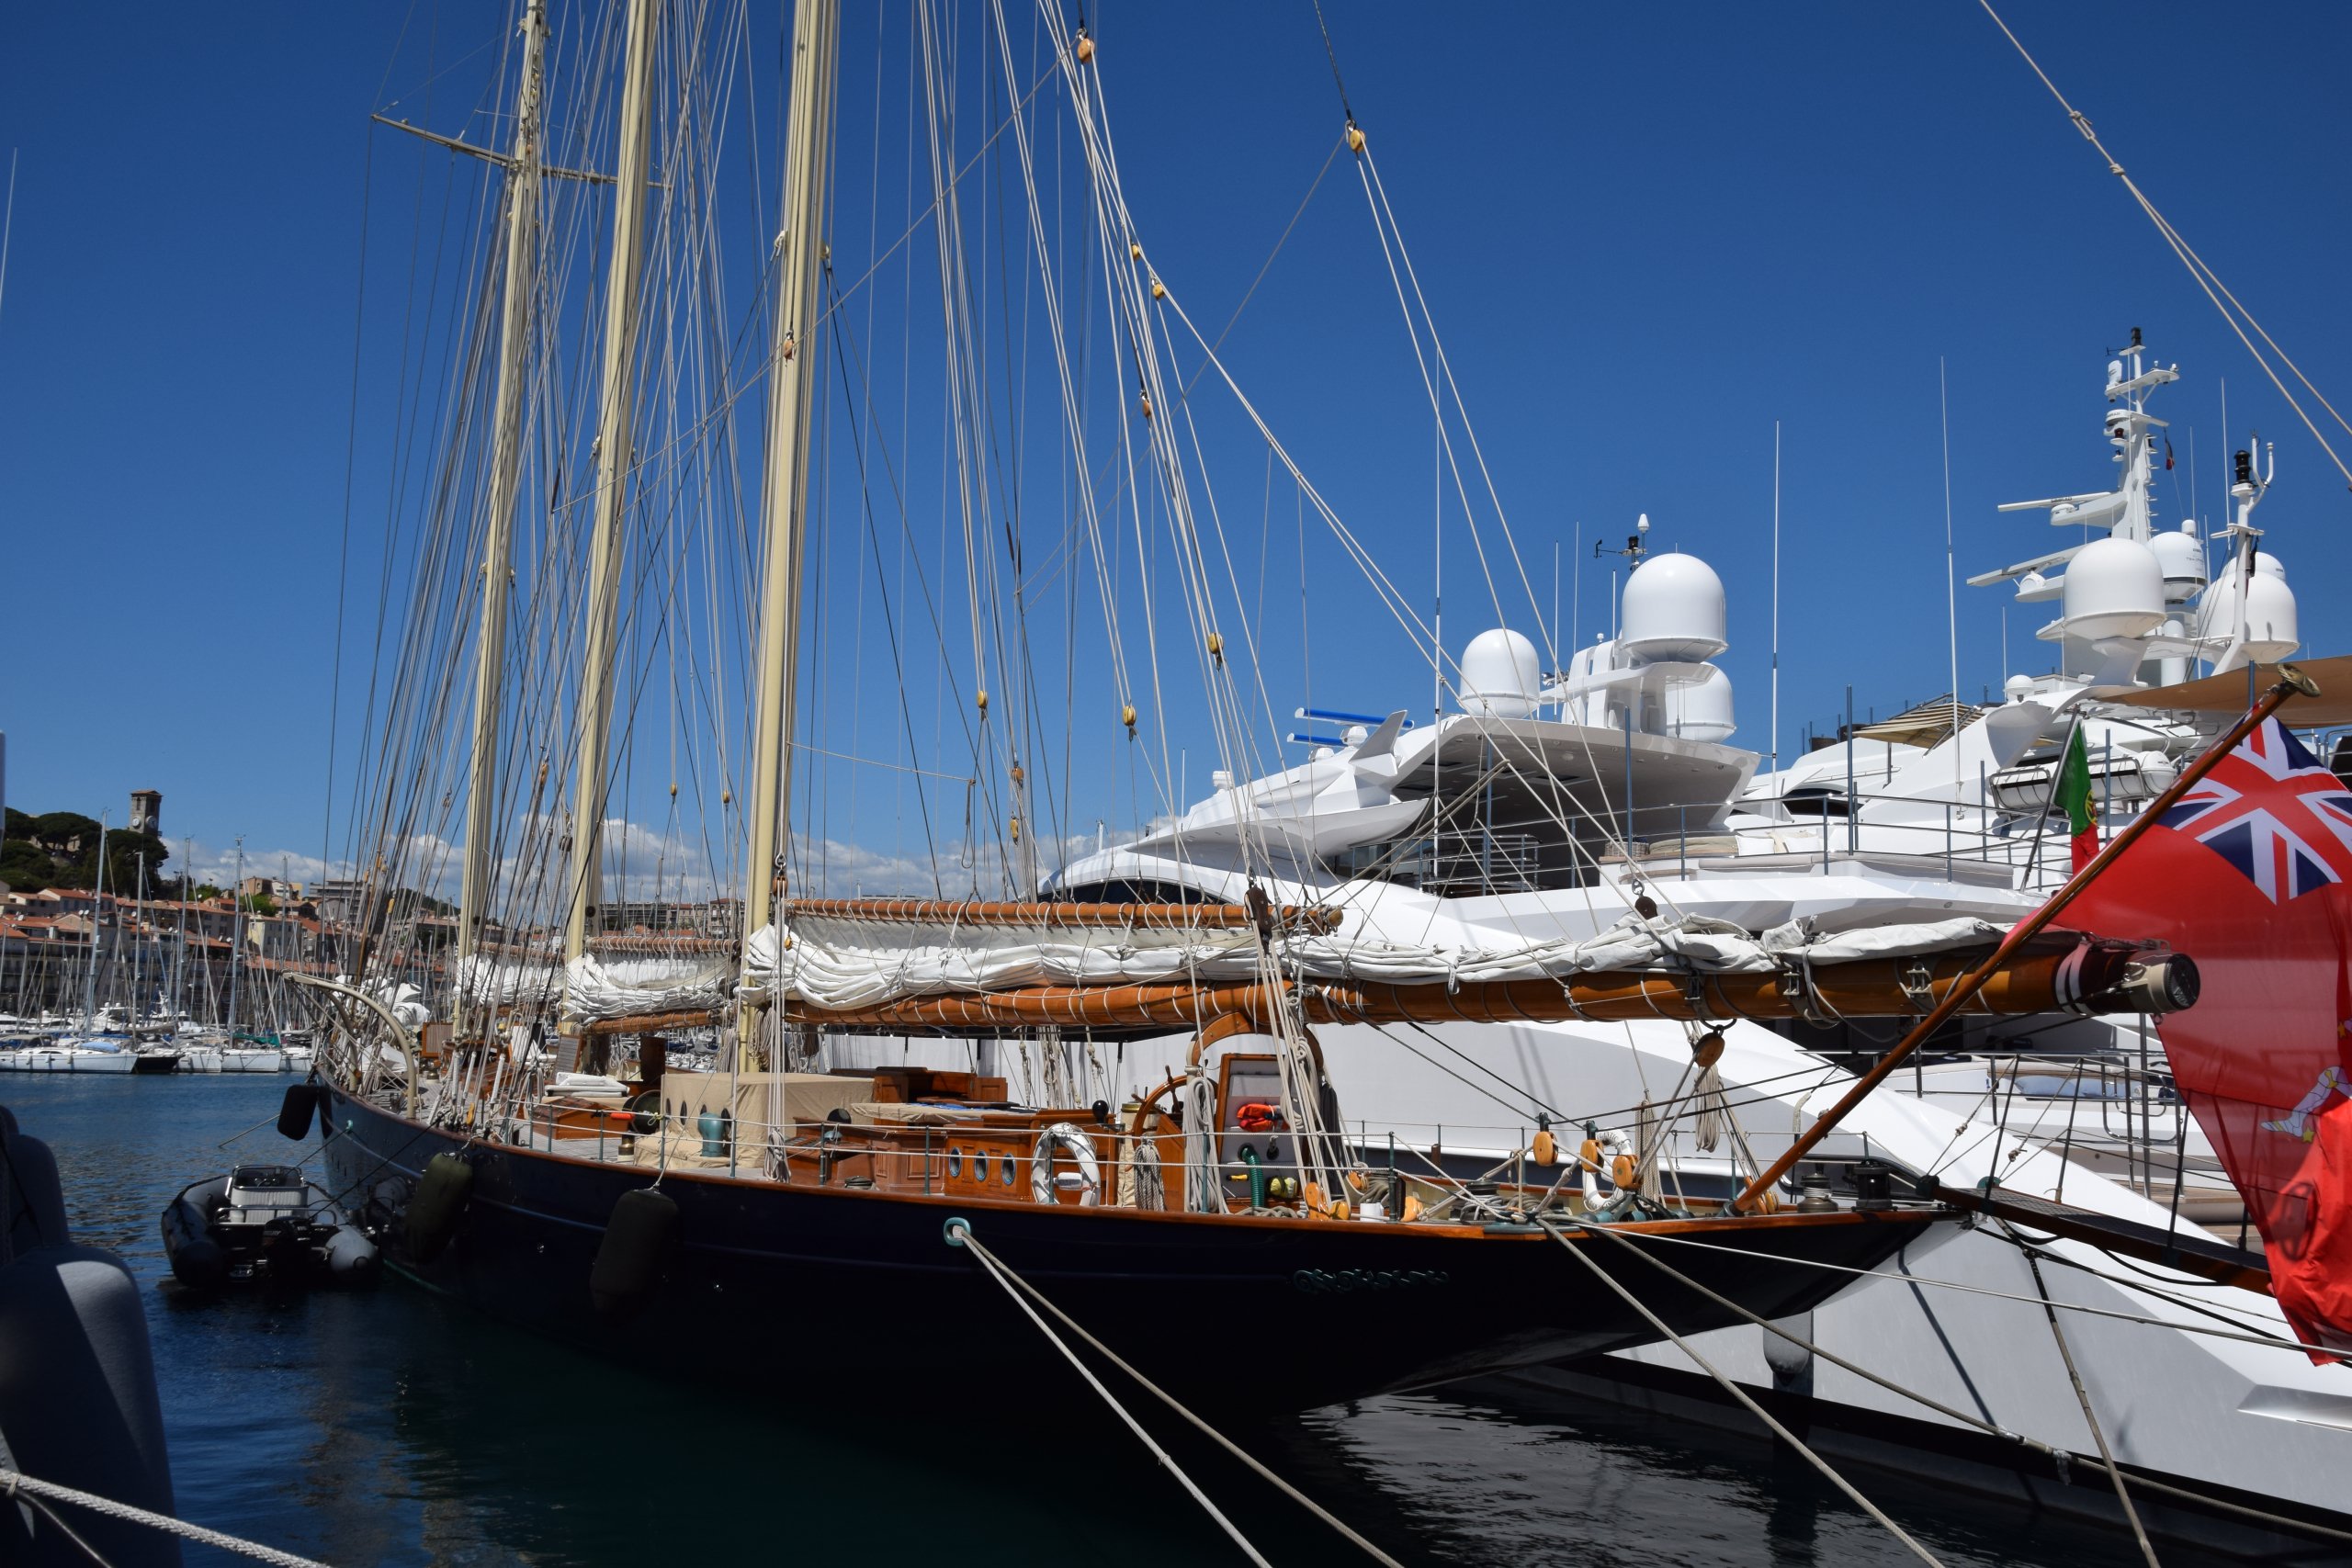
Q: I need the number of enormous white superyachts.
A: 2